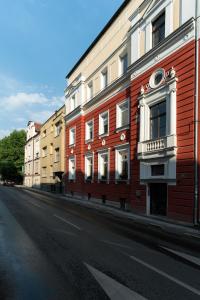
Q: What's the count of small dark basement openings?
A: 4